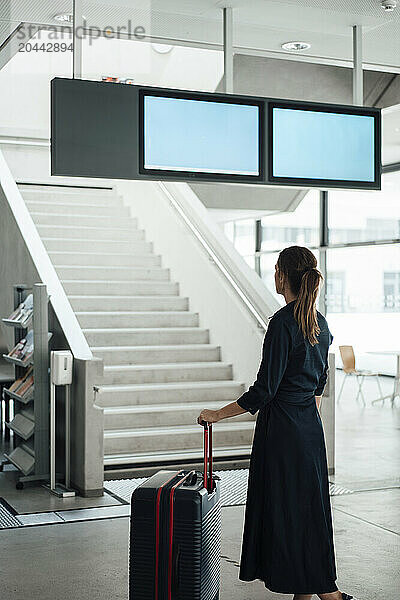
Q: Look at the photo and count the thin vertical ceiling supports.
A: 3